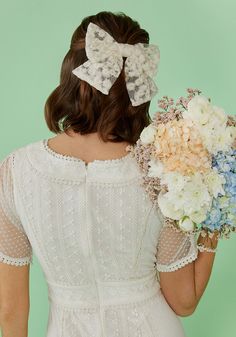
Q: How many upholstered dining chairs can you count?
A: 0